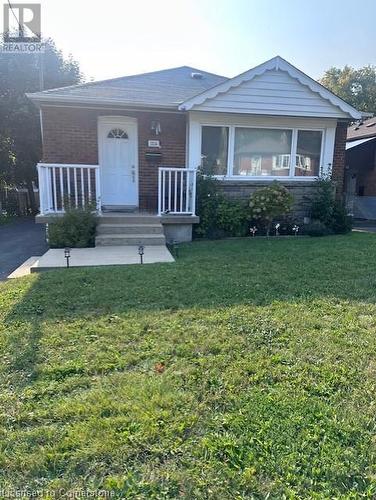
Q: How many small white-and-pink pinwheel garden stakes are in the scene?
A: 3